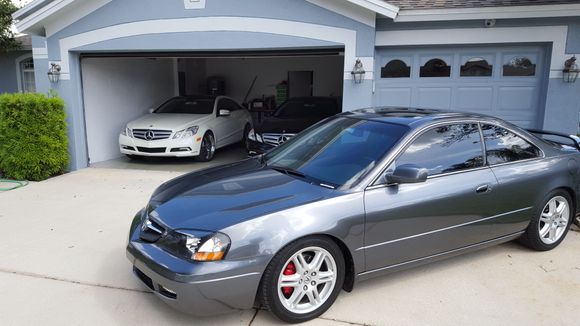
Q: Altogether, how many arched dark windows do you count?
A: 4